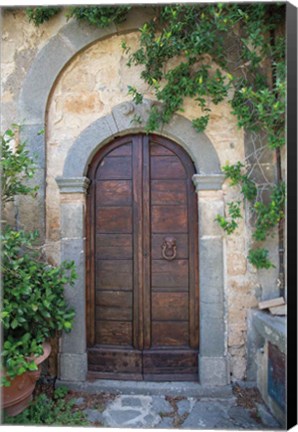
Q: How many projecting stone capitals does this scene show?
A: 2